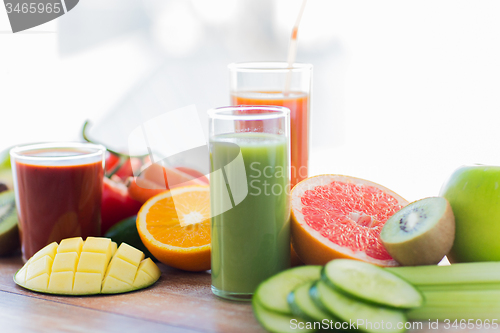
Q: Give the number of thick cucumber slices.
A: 5